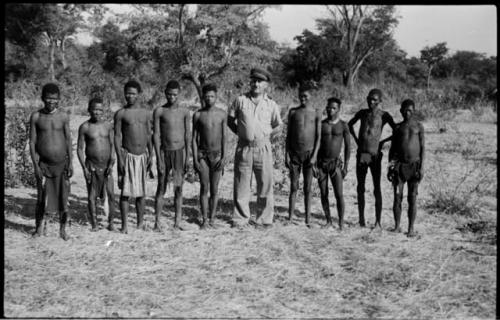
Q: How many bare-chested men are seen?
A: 9